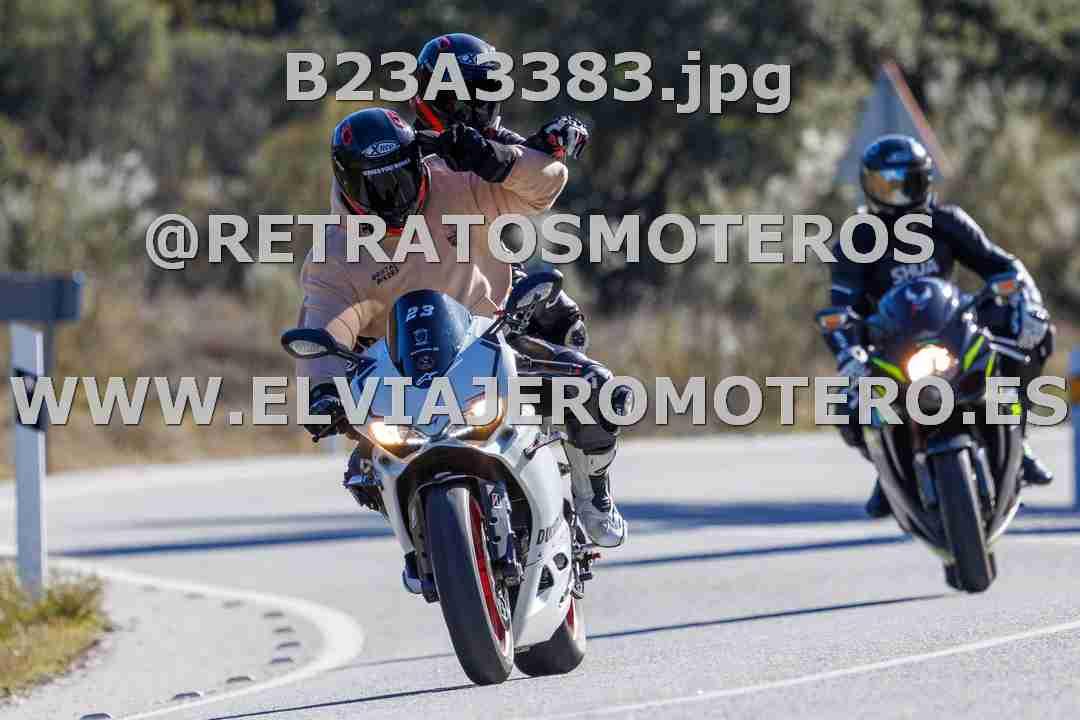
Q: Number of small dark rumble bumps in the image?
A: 10